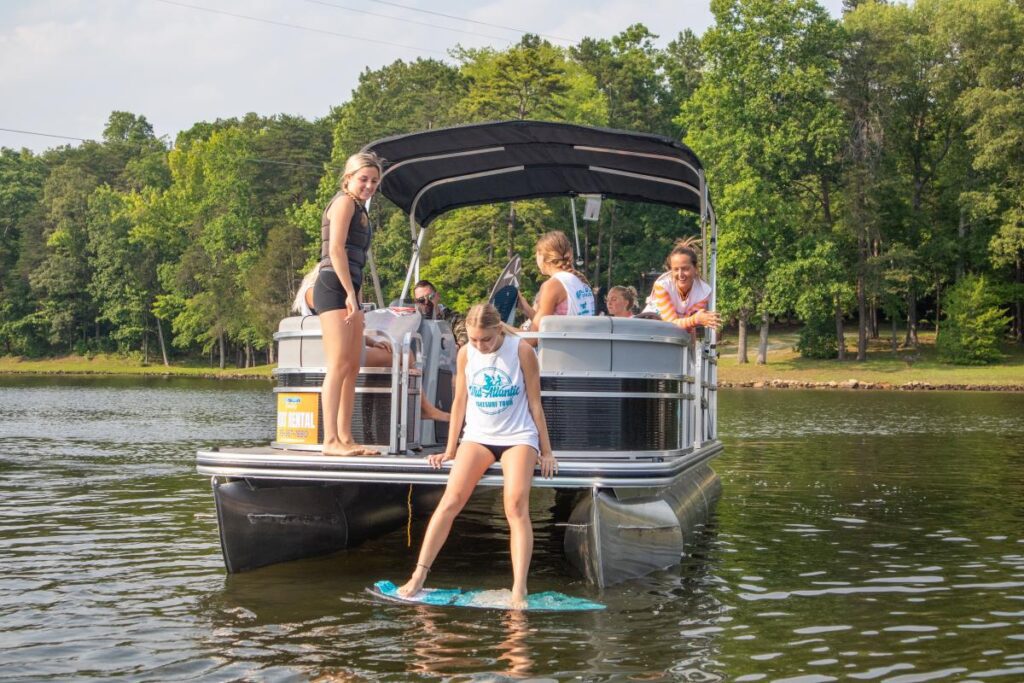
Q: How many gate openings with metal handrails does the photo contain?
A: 1